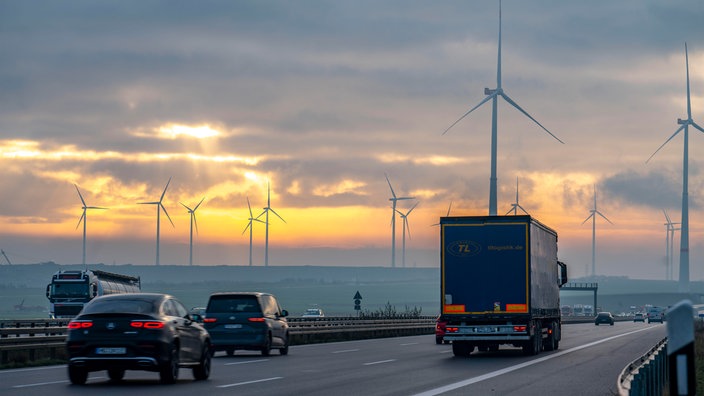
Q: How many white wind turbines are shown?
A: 14